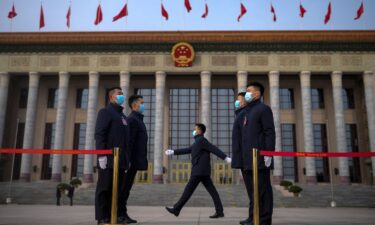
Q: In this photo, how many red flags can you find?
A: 13